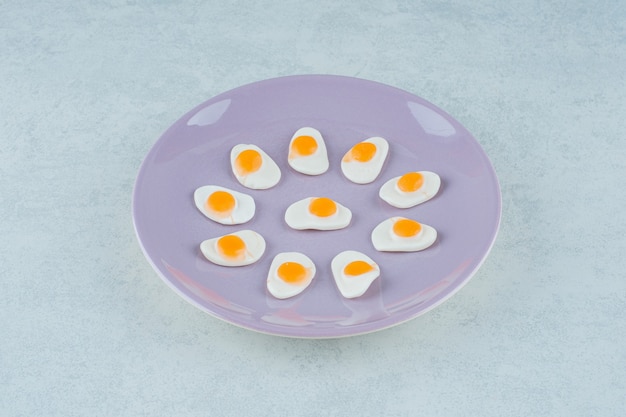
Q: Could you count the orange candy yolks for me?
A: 10